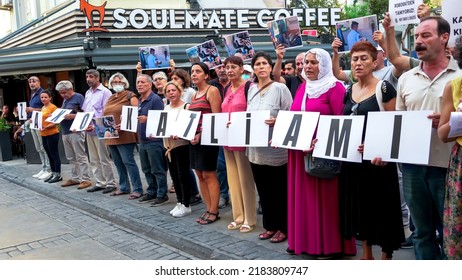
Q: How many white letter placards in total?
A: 12